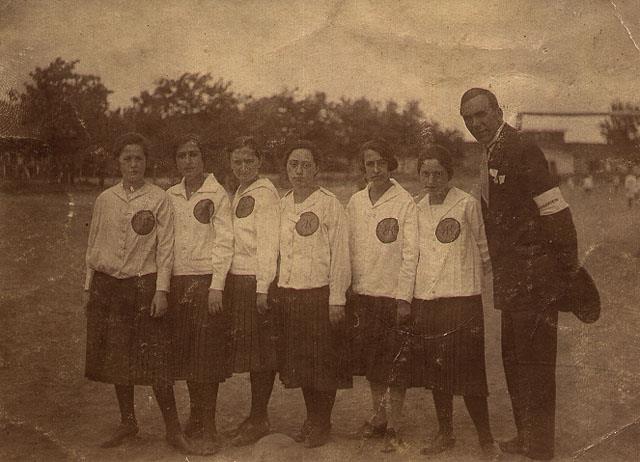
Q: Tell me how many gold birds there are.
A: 0